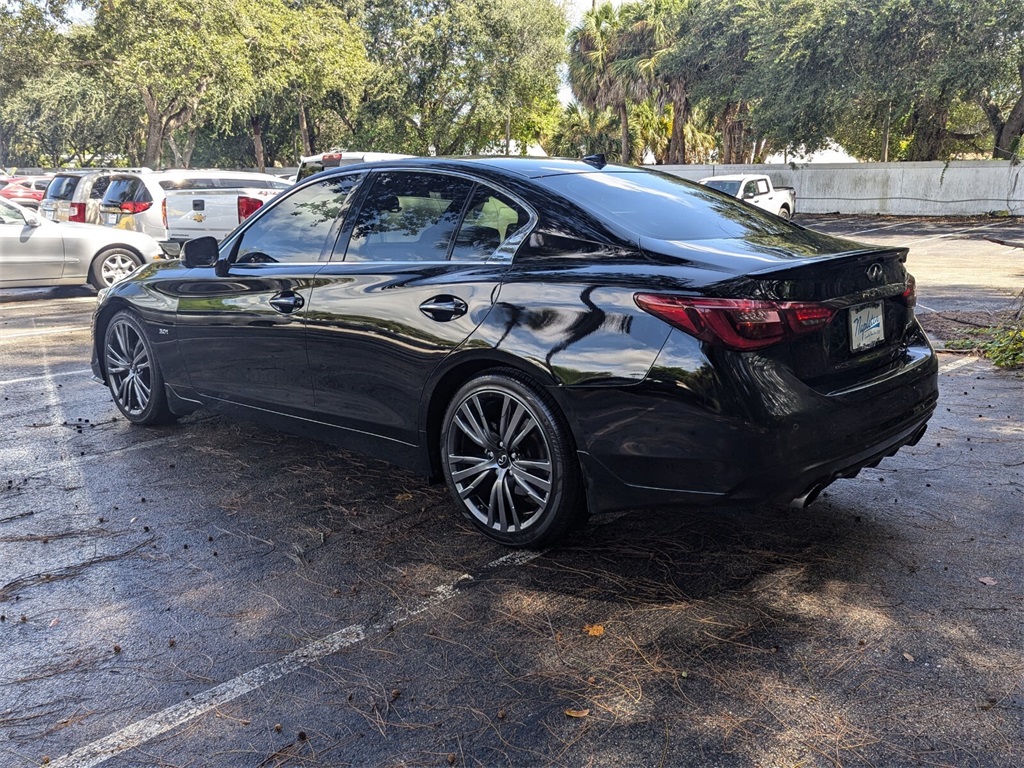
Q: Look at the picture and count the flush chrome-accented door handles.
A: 2